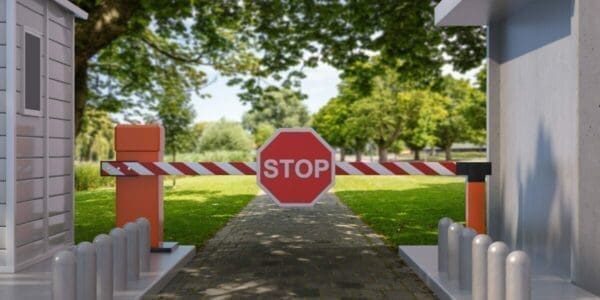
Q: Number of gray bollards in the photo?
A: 12